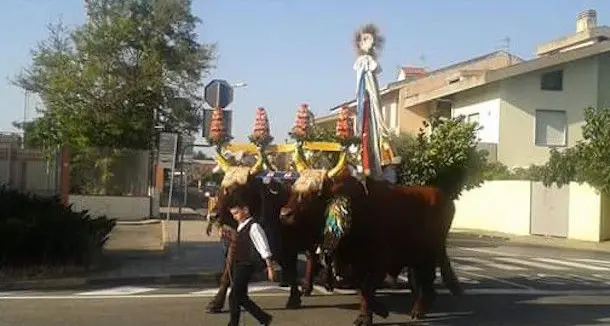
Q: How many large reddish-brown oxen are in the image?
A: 2